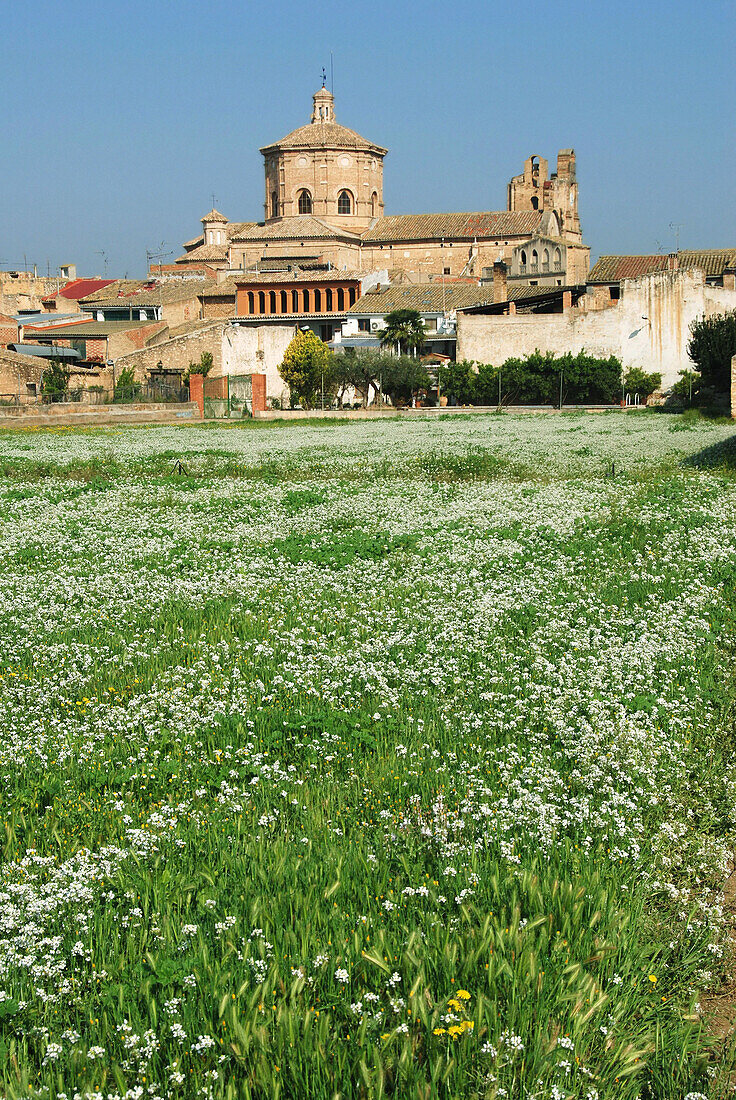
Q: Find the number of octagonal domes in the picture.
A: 1